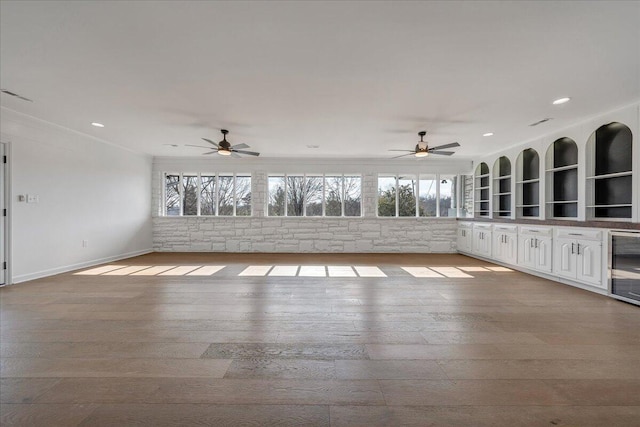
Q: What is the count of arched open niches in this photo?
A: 5